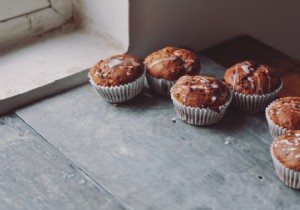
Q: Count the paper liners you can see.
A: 6